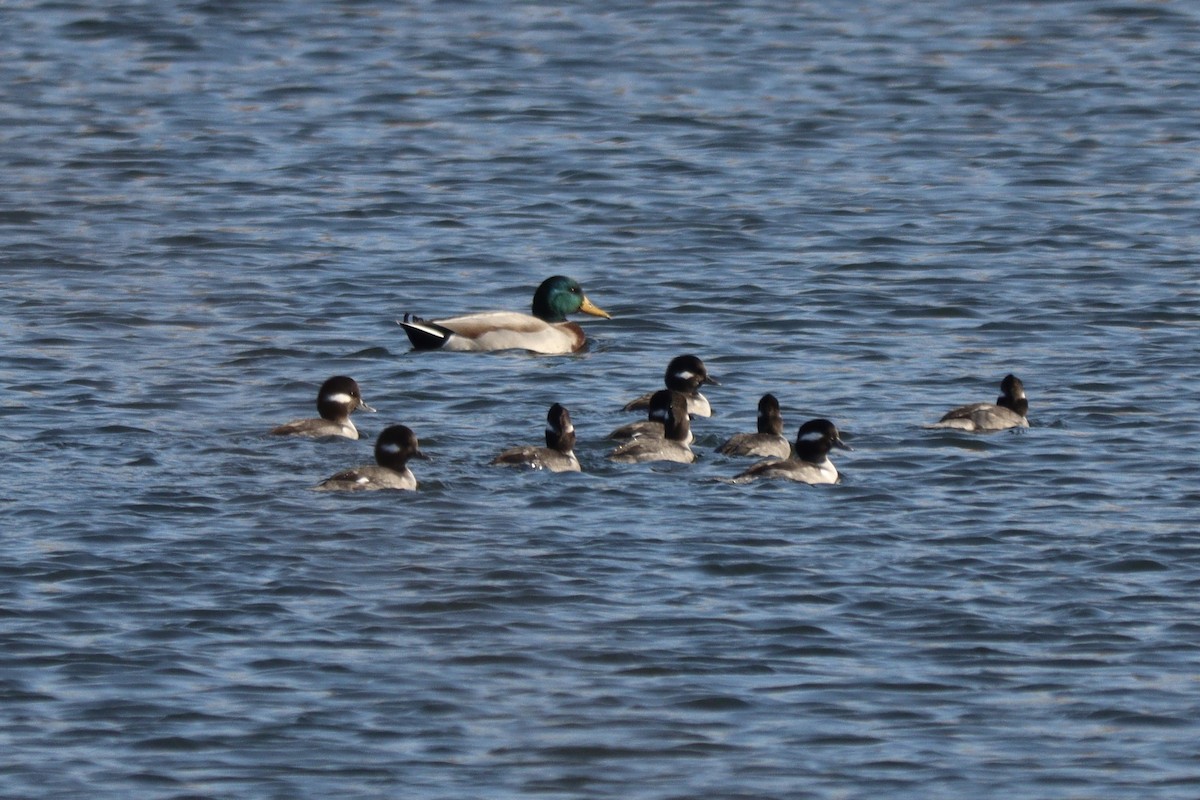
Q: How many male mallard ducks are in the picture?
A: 1